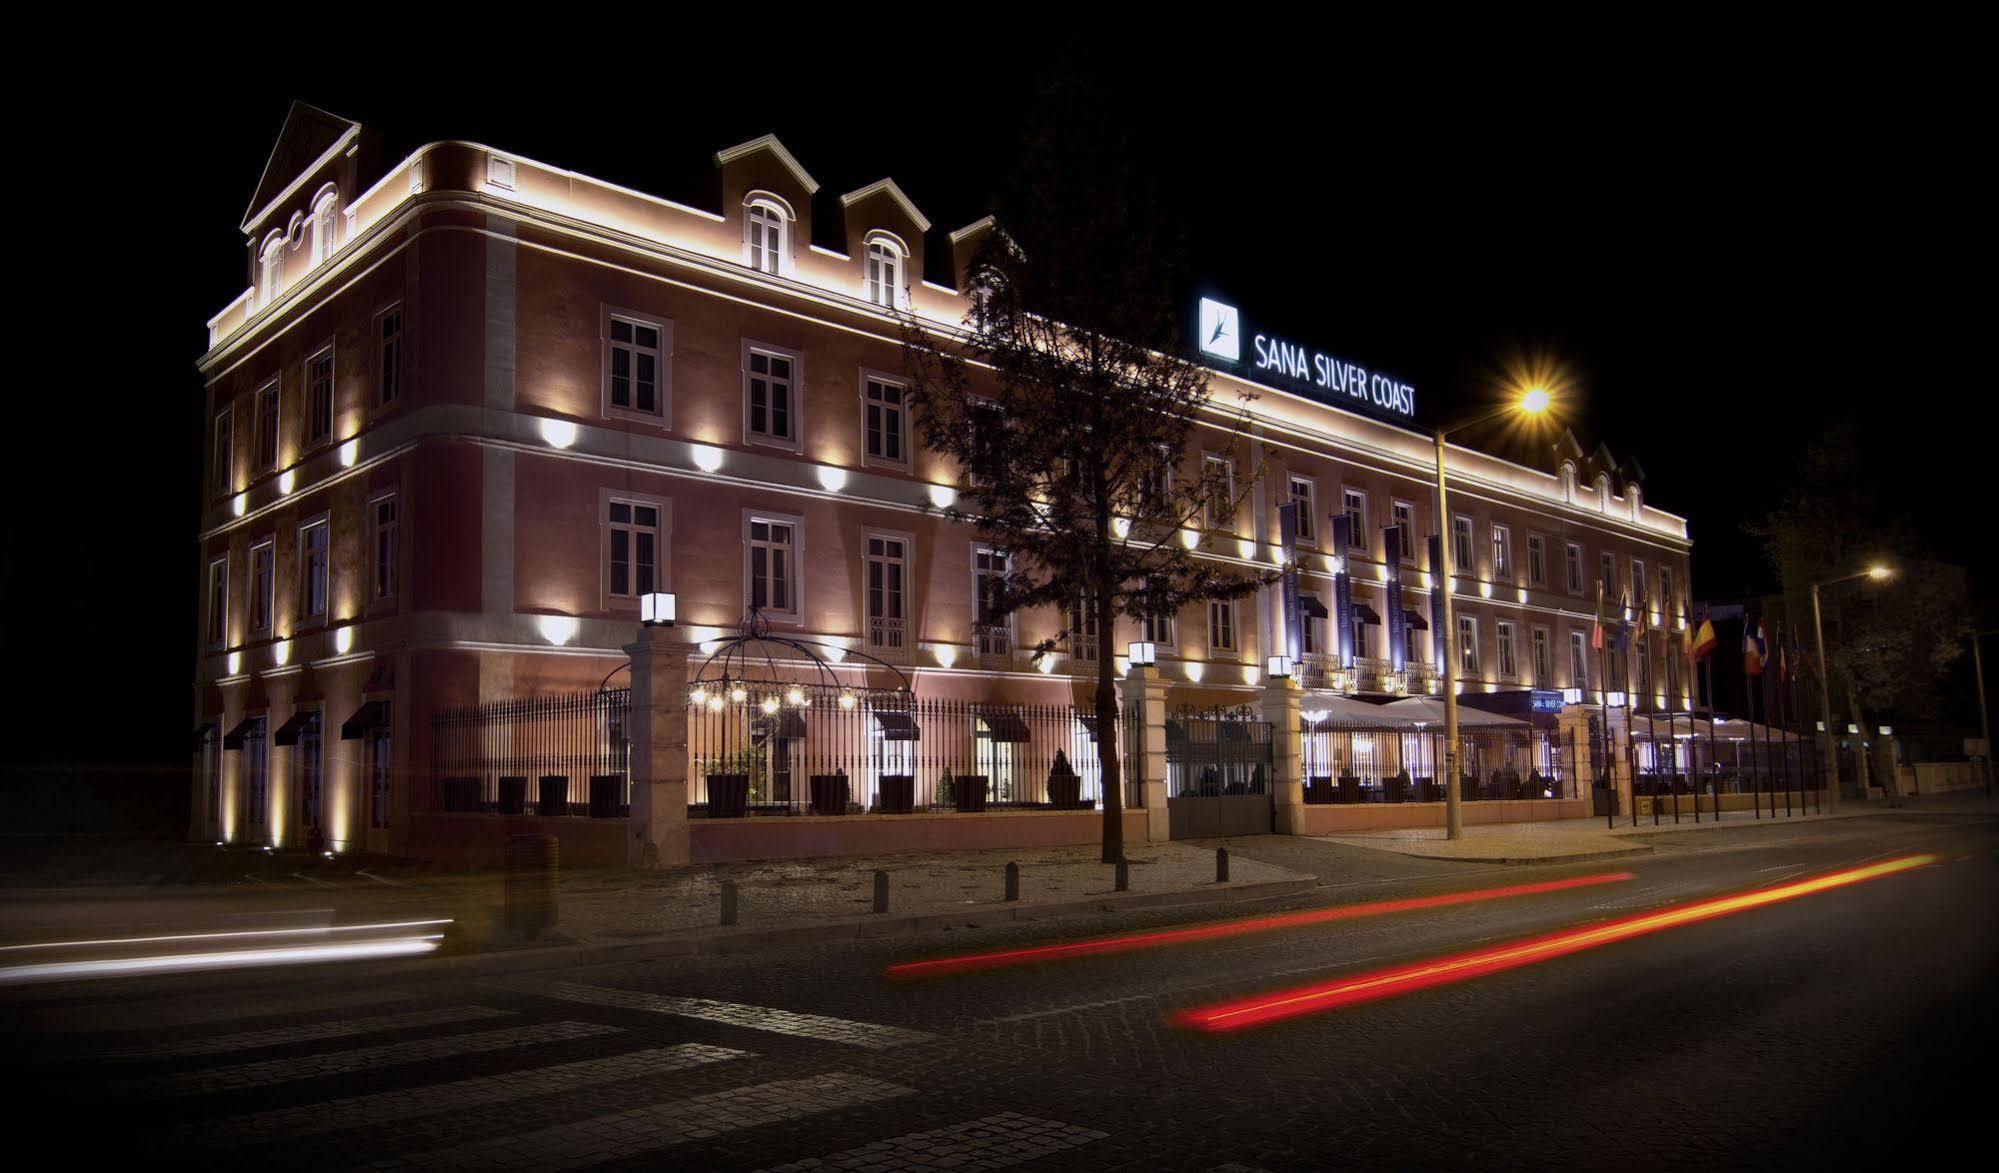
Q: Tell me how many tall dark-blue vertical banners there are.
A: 4